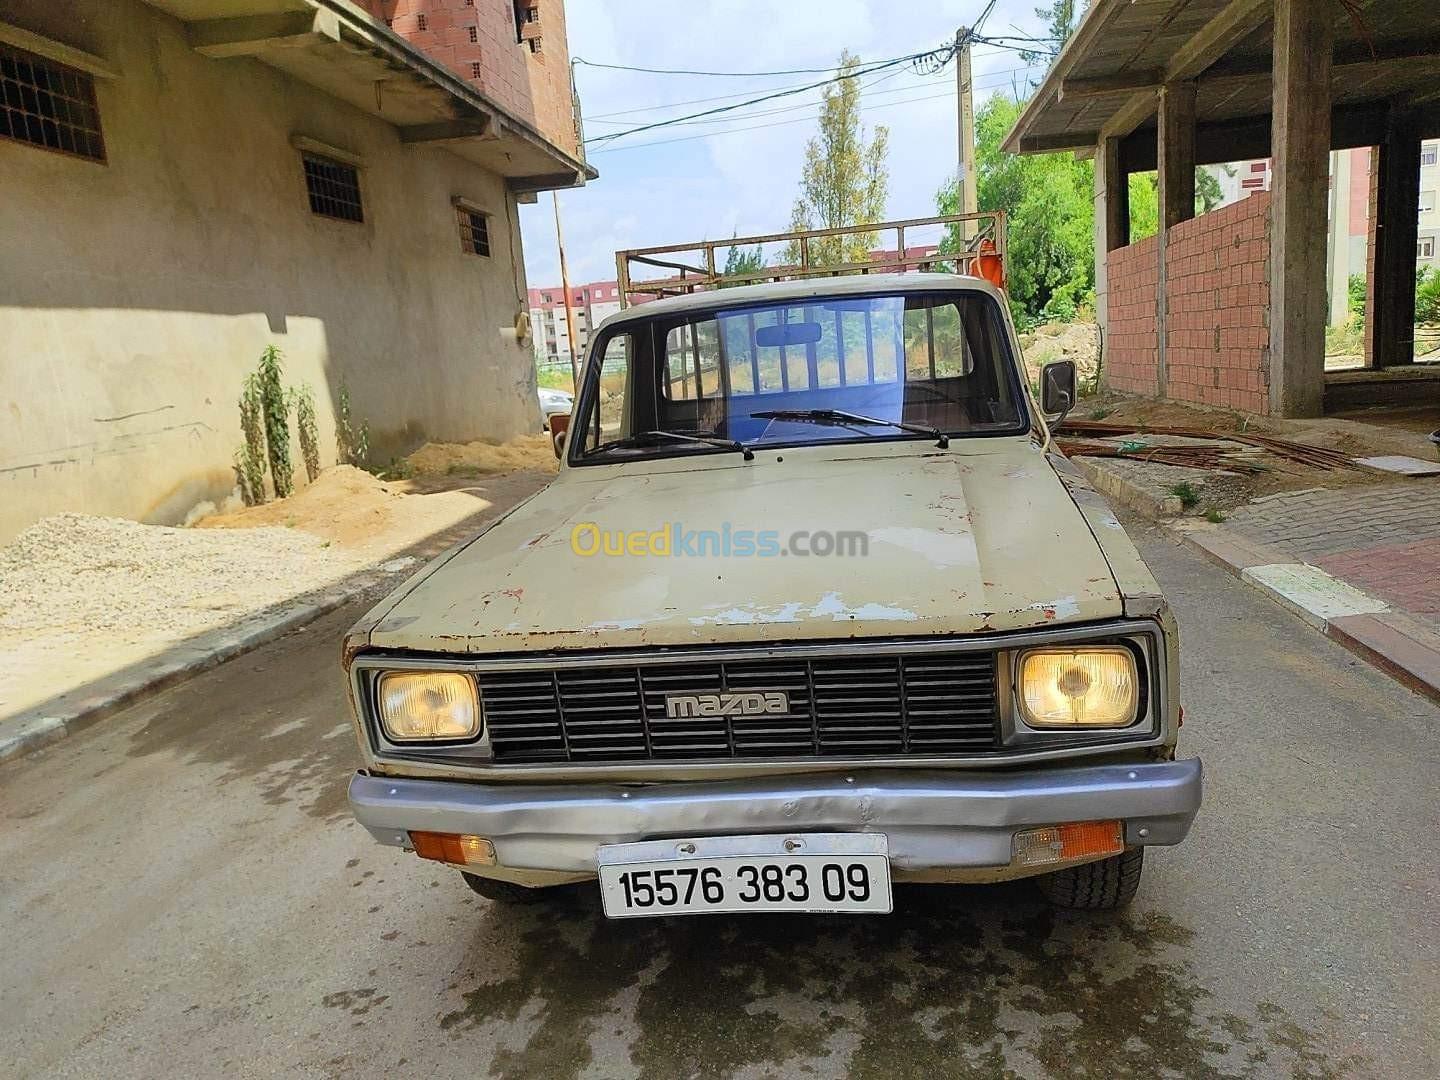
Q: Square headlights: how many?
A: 2